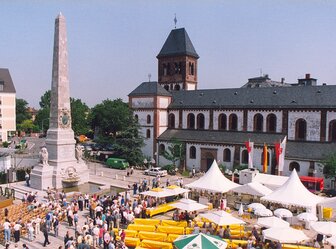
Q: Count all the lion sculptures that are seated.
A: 2